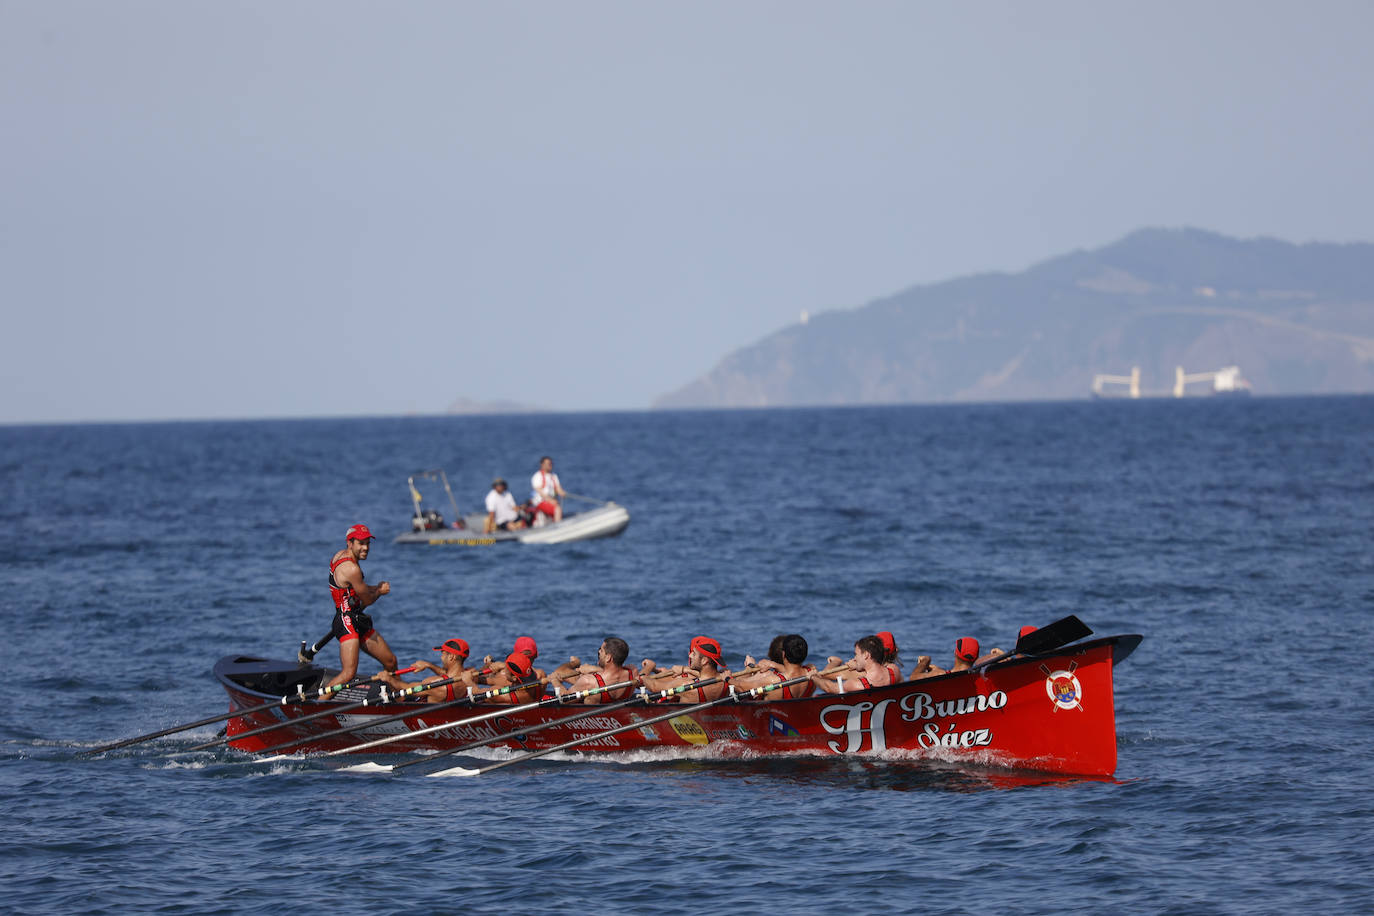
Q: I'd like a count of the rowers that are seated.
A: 11